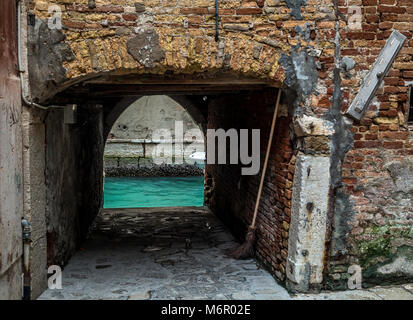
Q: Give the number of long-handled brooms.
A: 1